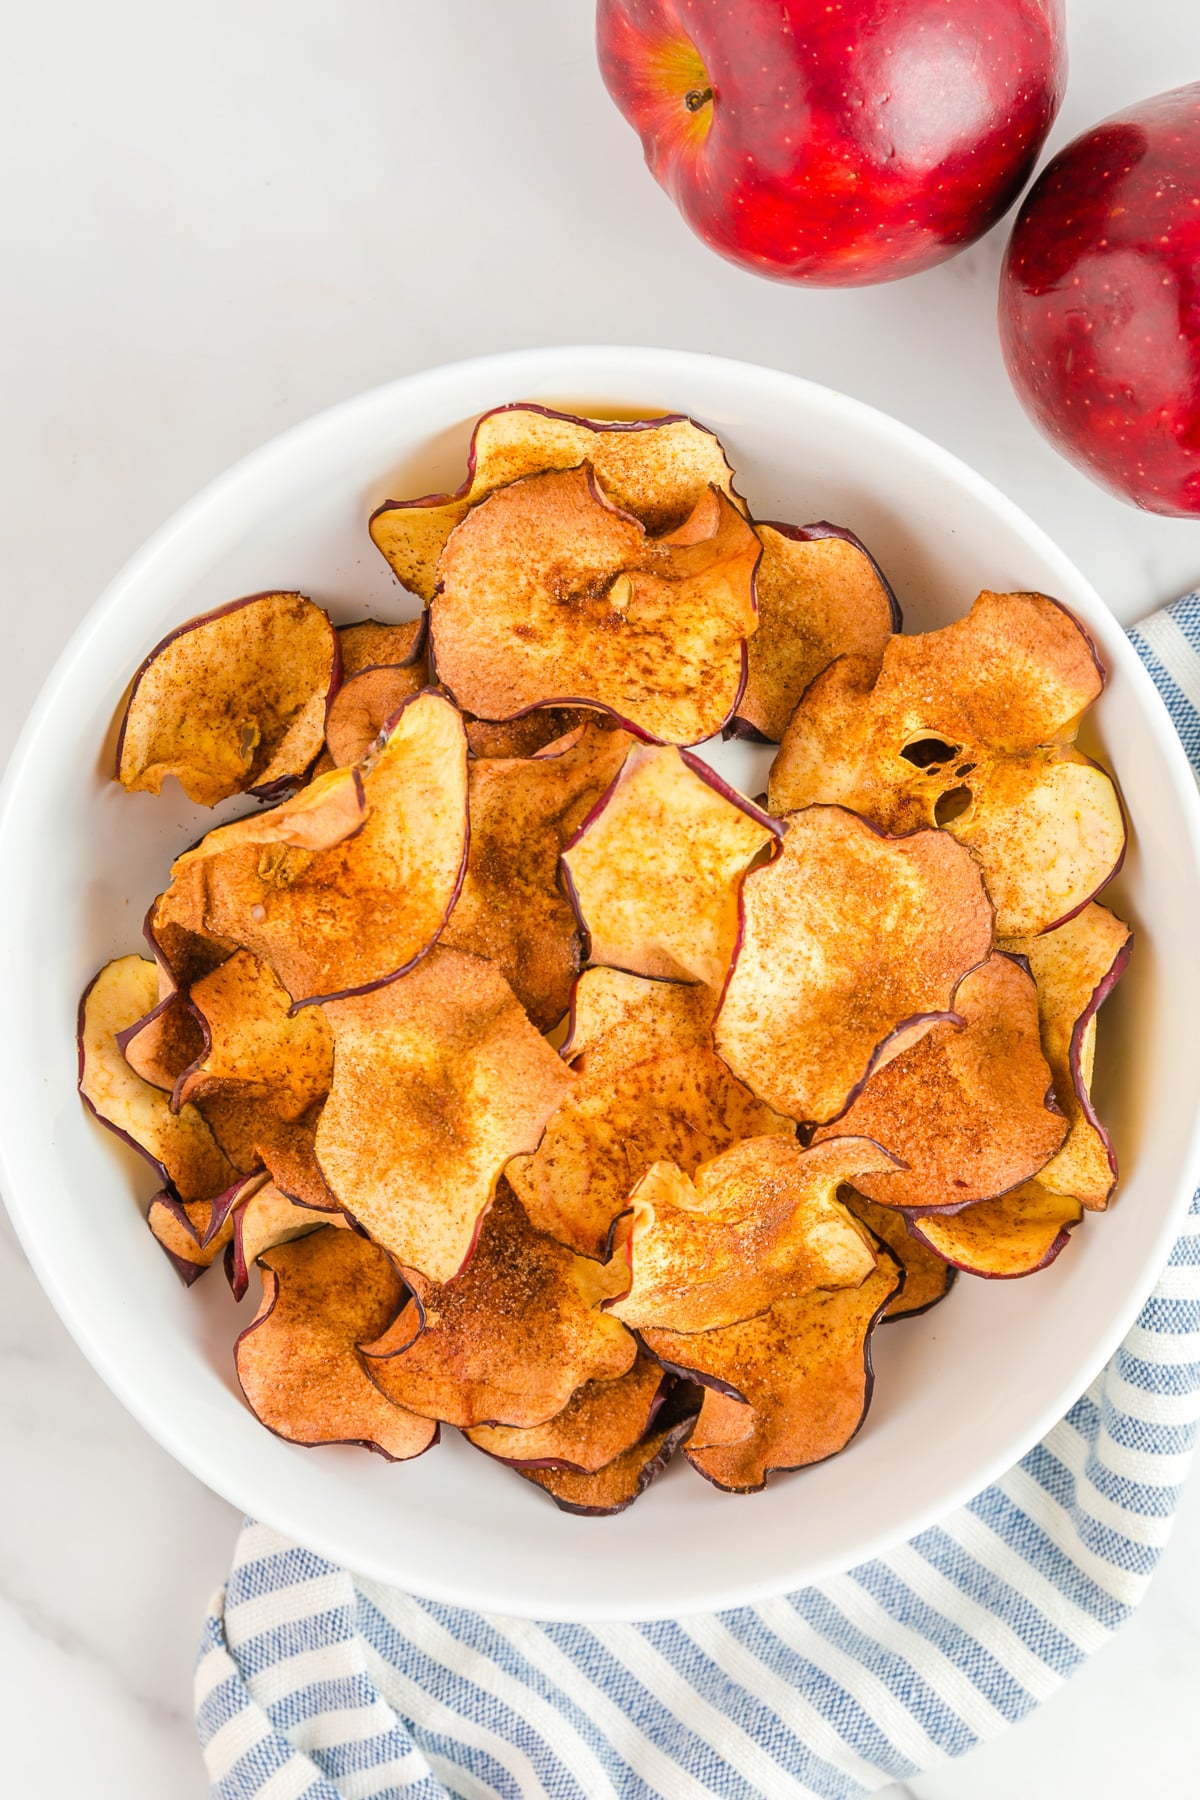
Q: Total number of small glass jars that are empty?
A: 0